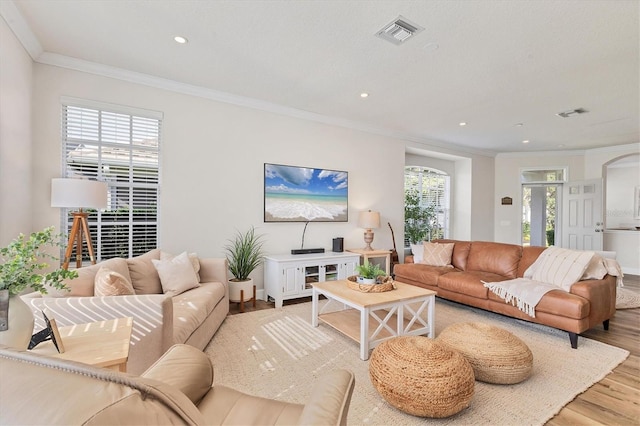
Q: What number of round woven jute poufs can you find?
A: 2